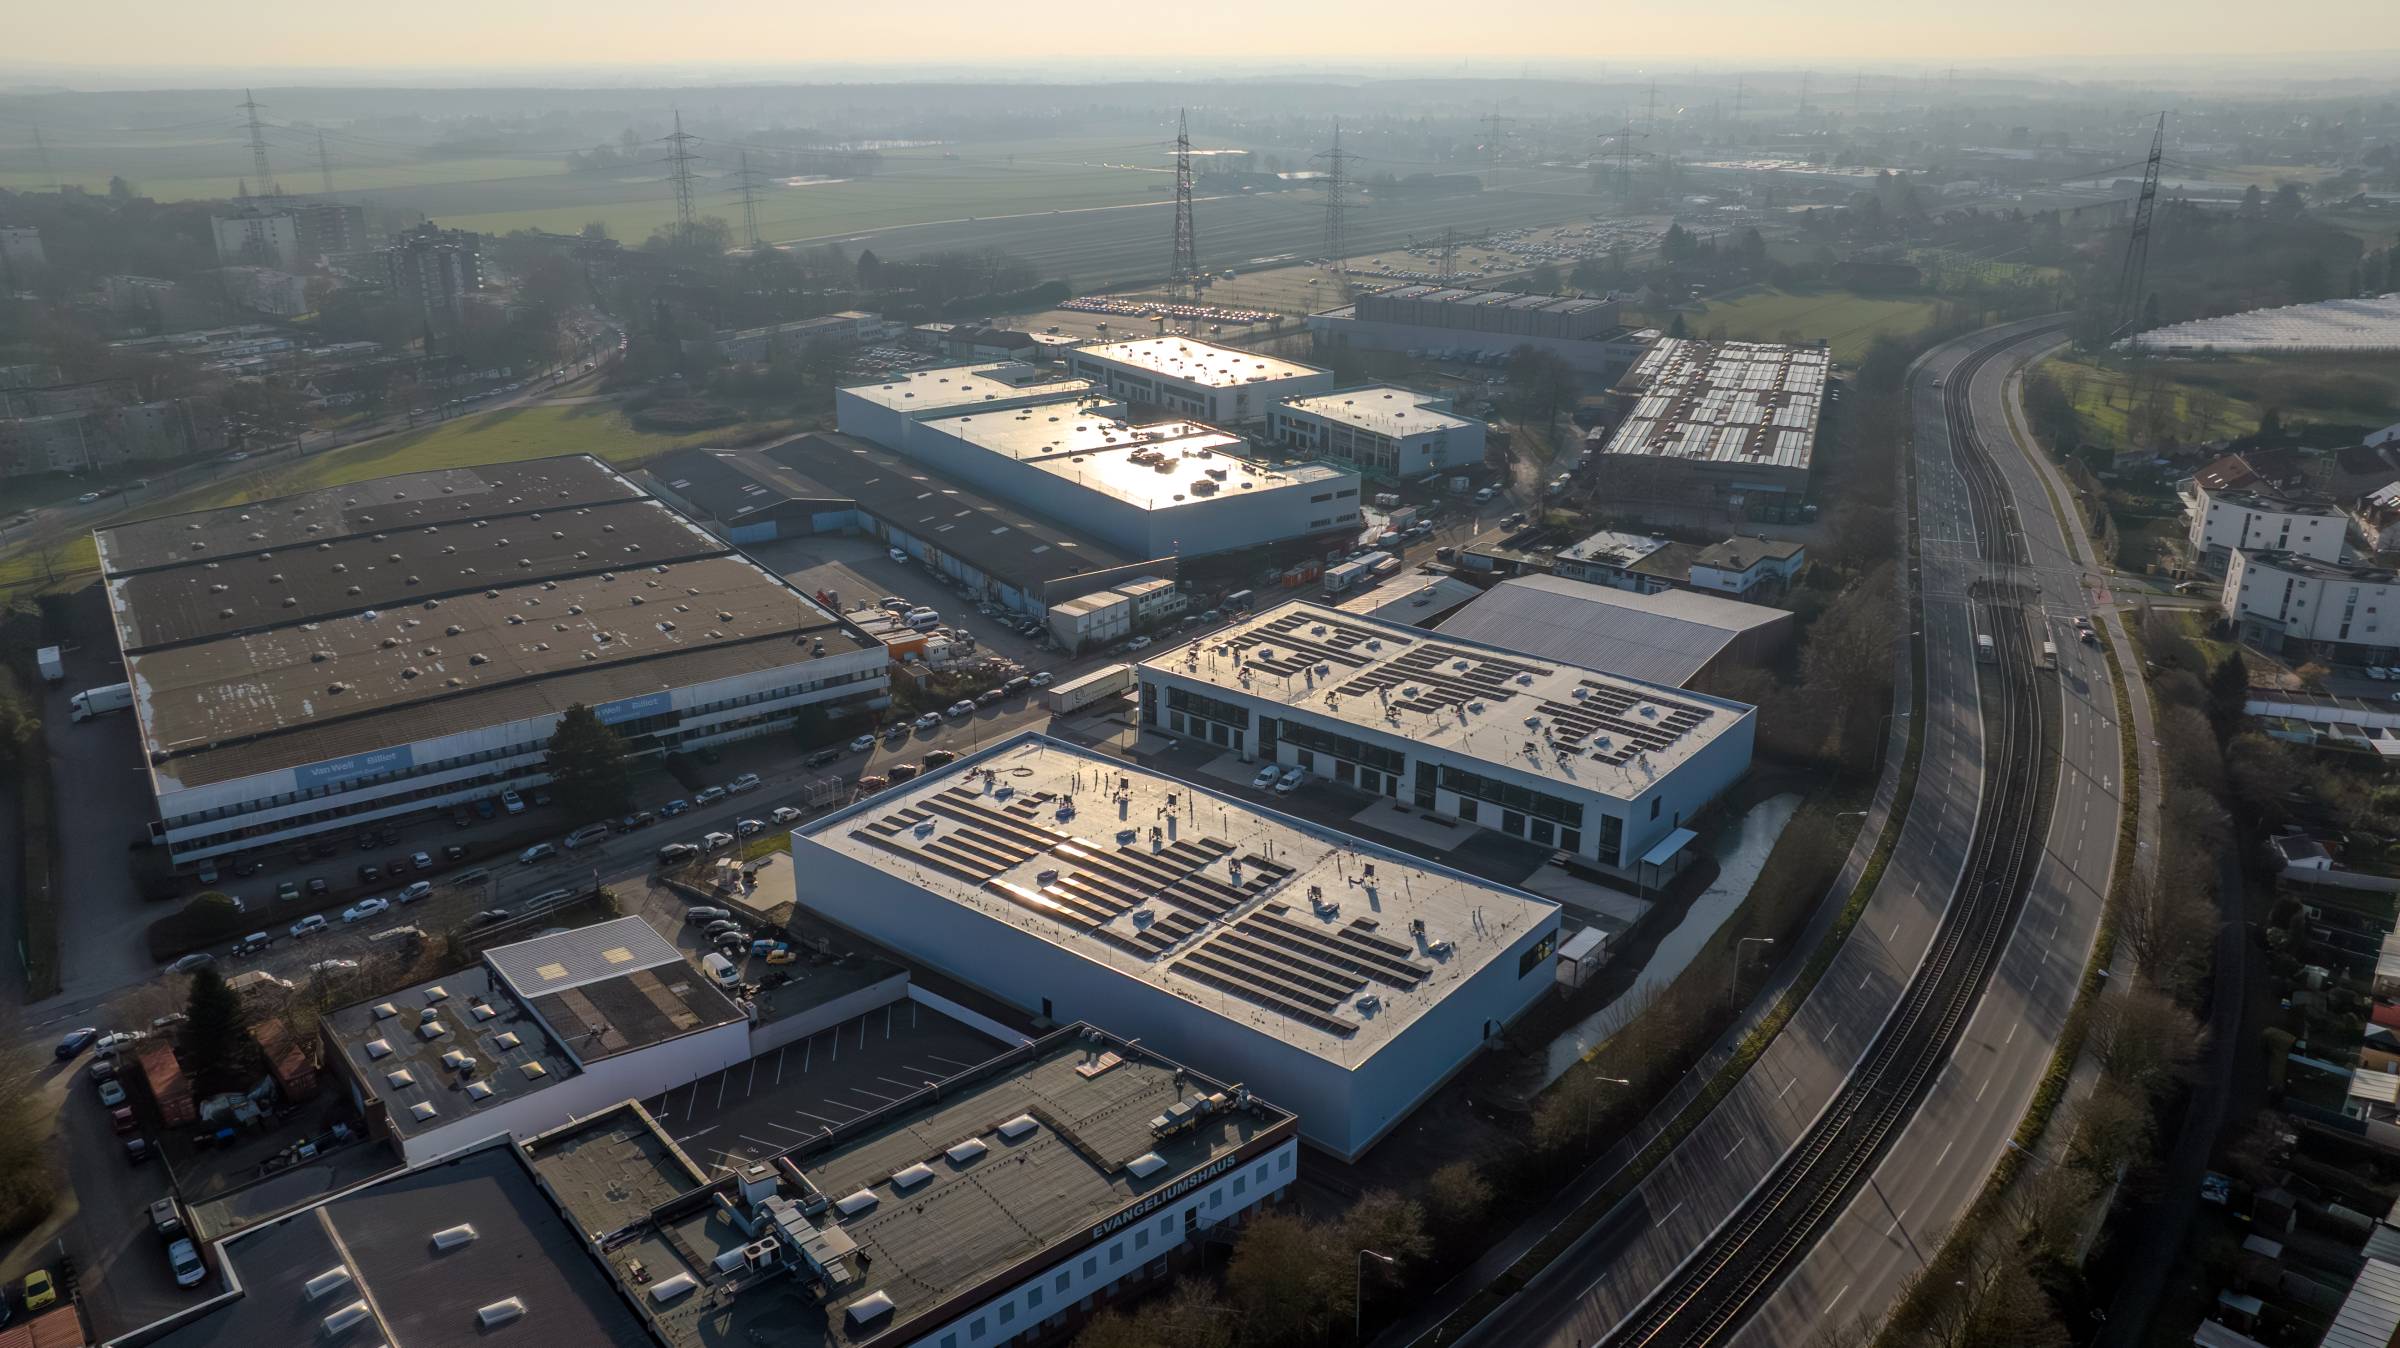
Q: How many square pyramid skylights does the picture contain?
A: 11